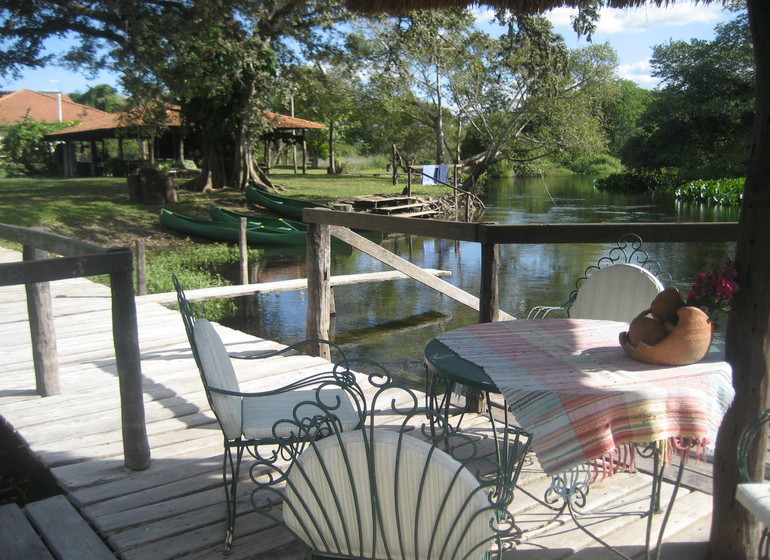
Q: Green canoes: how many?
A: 3